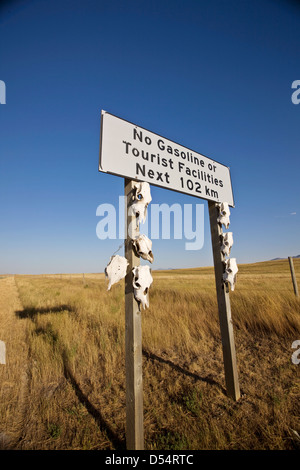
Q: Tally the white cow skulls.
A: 7